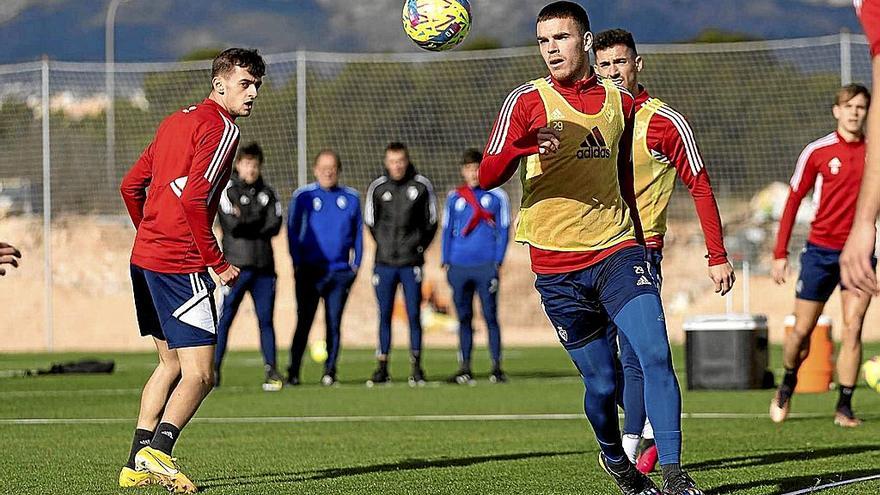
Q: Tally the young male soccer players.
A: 4